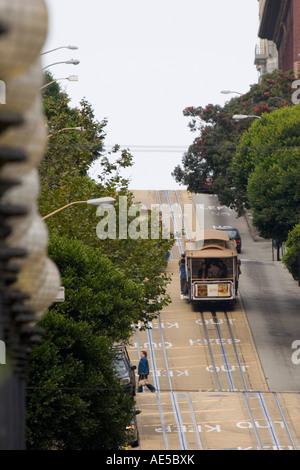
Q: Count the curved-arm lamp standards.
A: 7